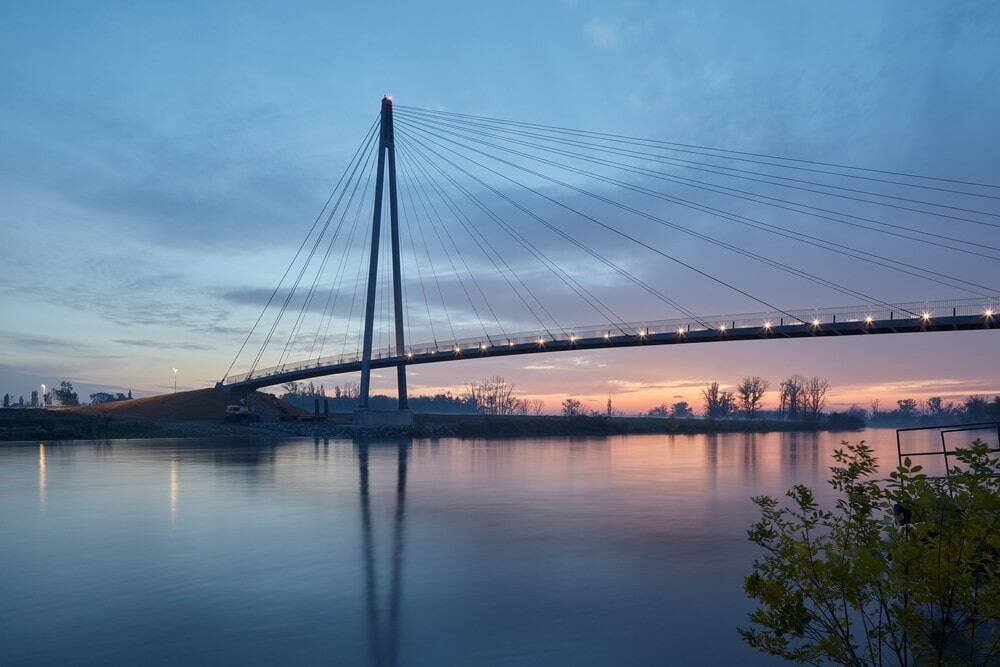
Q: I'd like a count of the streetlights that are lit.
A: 2